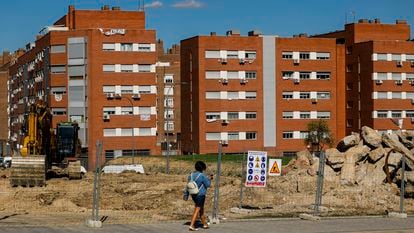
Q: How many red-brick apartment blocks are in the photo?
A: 3